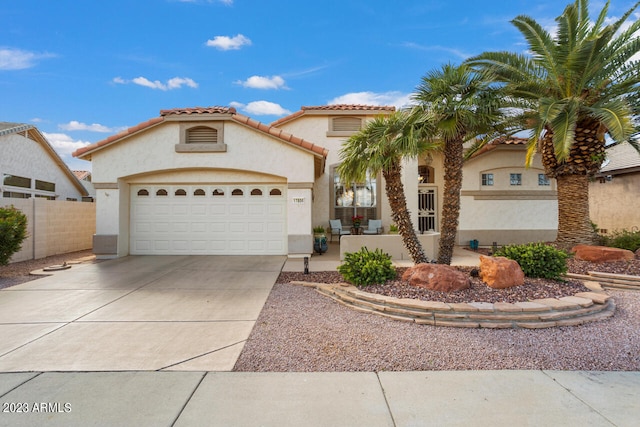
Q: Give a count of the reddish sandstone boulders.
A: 3